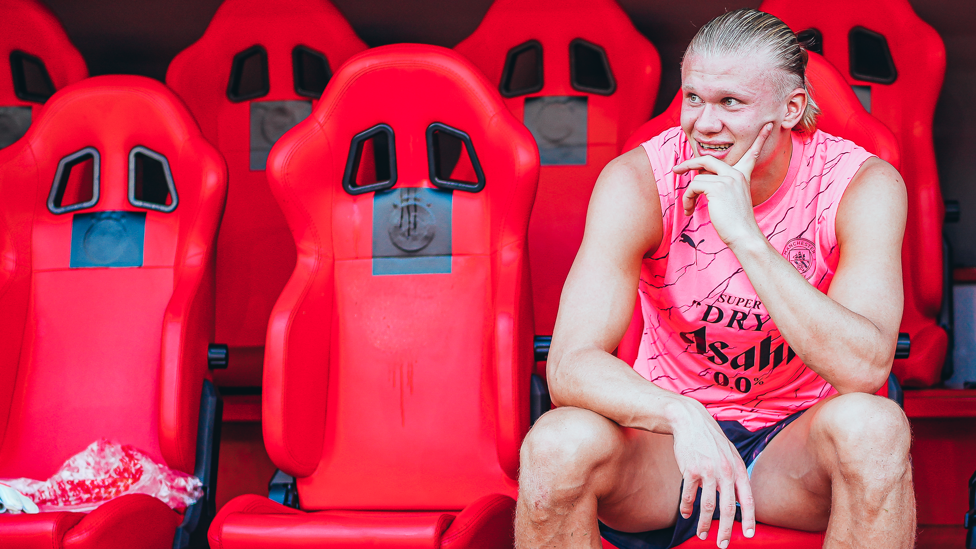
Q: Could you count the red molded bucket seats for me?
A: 7